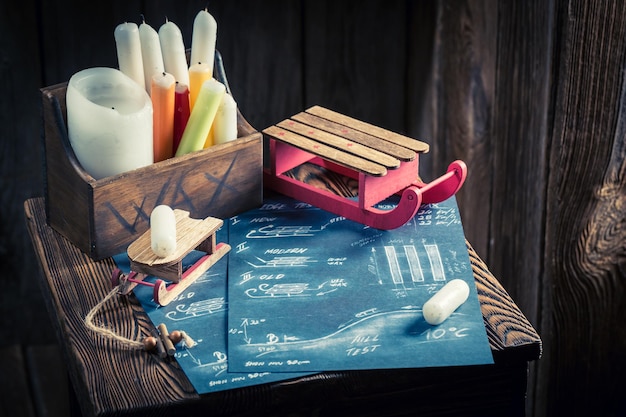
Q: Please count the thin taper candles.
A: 9